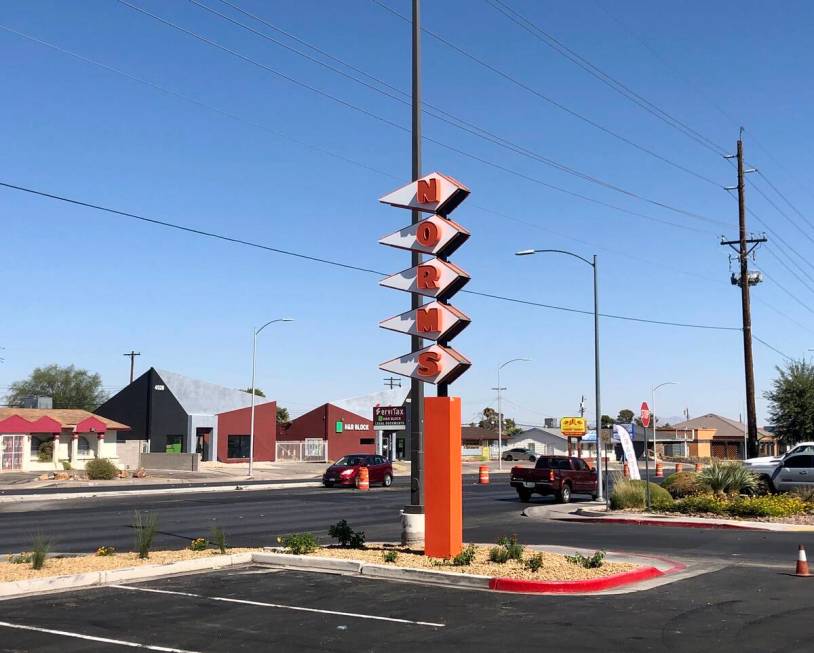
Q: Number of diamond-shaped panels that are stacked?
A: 5